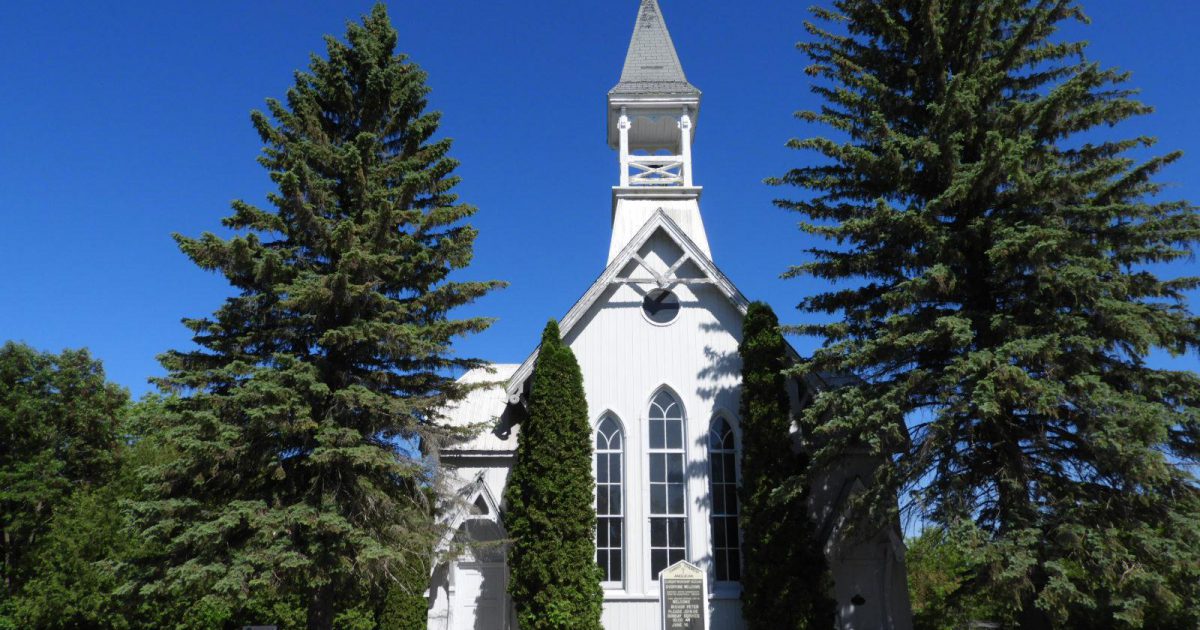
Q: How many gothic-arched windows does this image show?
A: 3